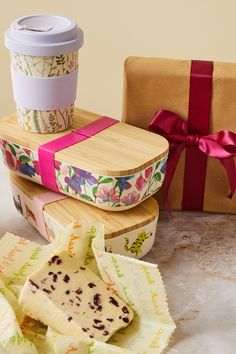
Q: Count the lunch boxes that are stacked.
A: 2